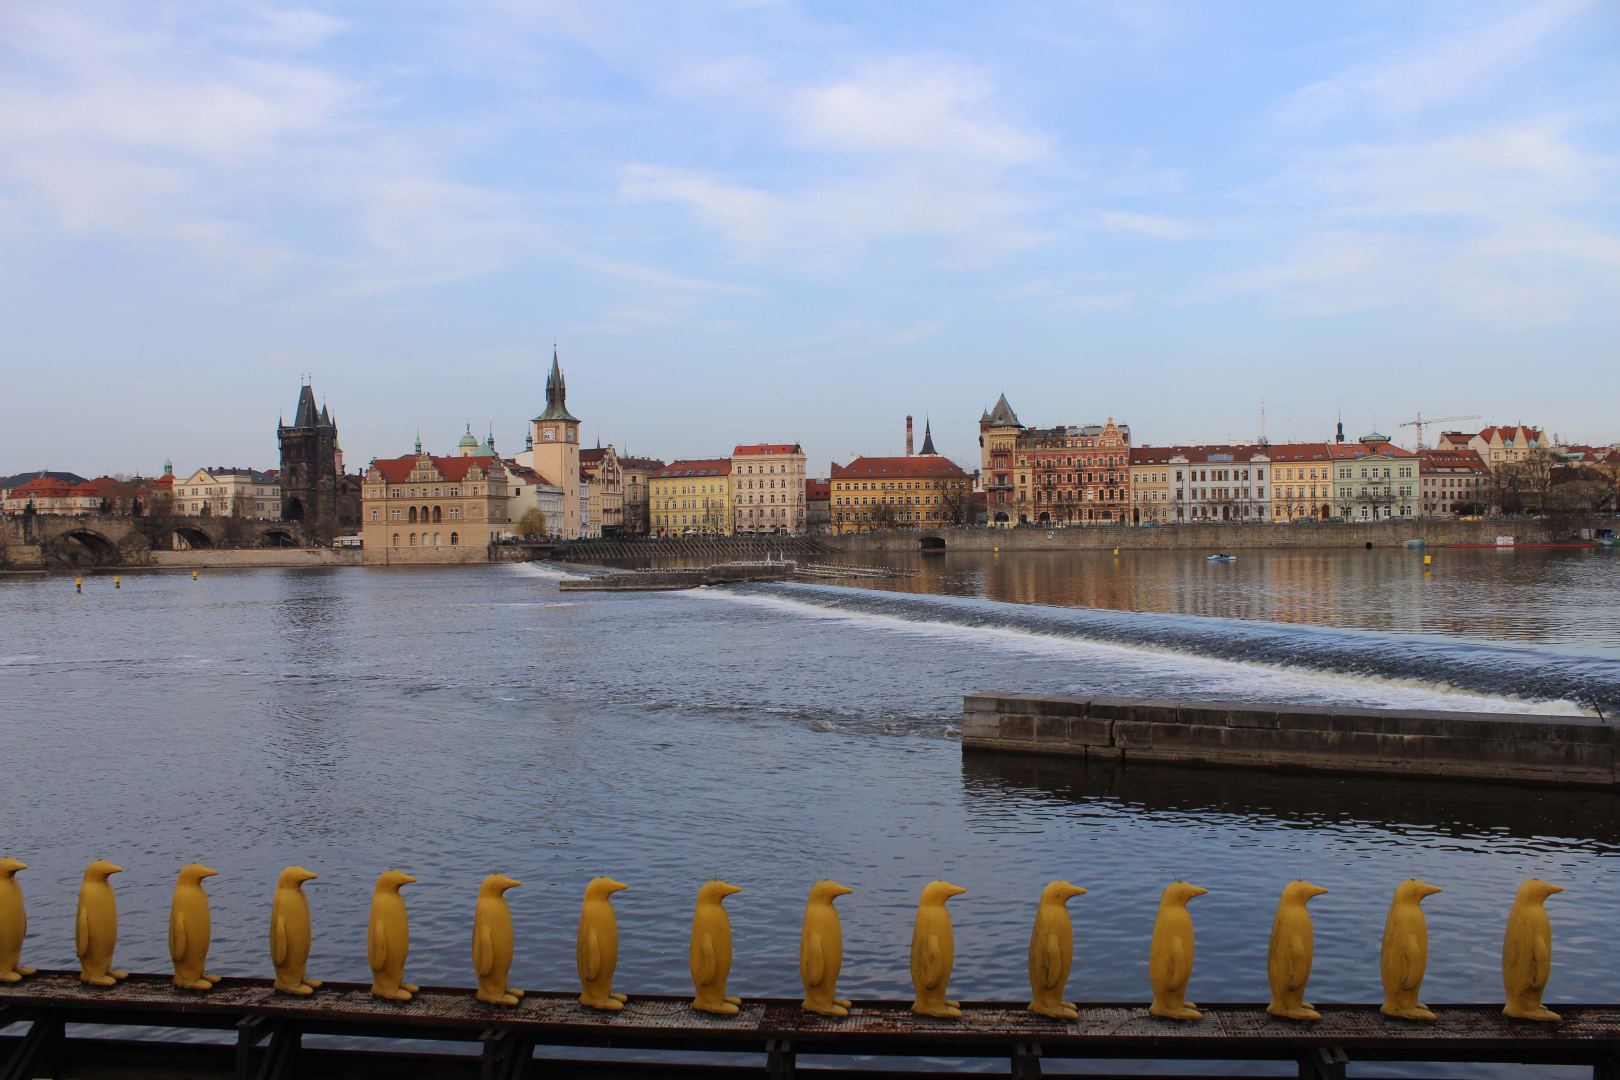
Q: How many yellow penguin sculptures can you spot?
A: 15